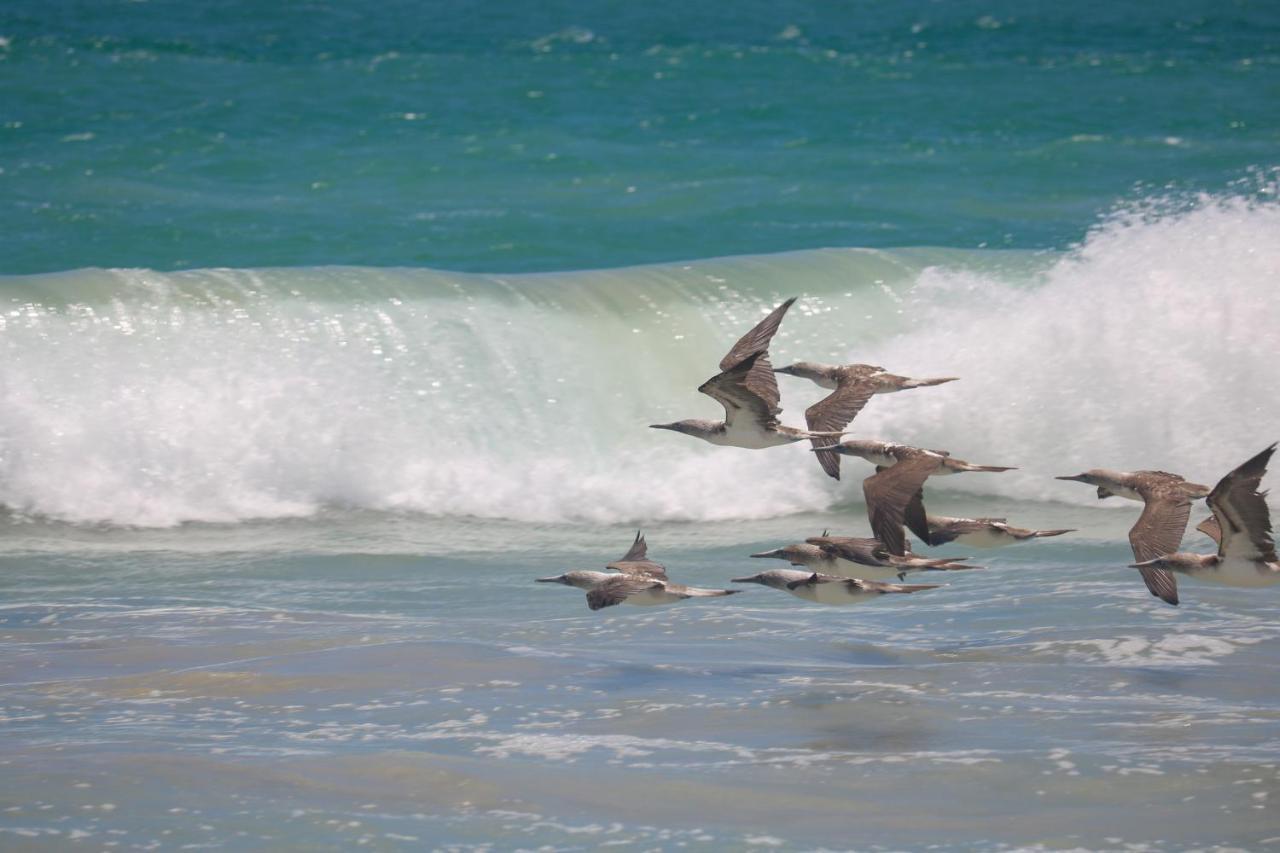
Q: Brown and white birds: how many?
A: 9